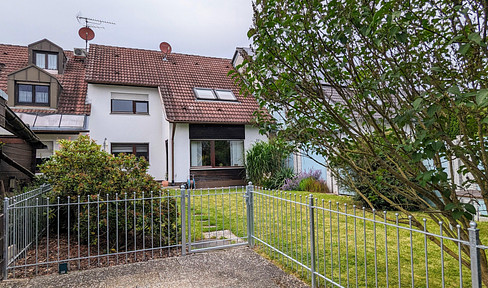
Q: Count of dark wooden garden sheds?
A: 1